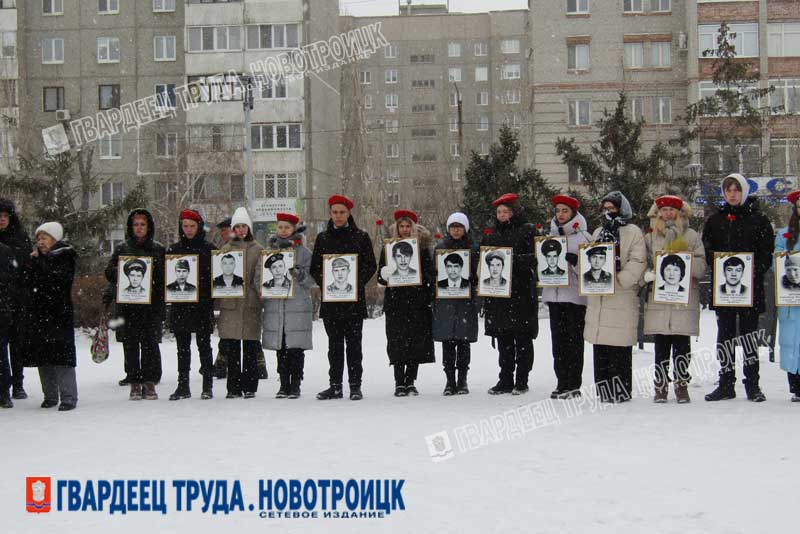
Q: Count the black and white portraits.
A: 13